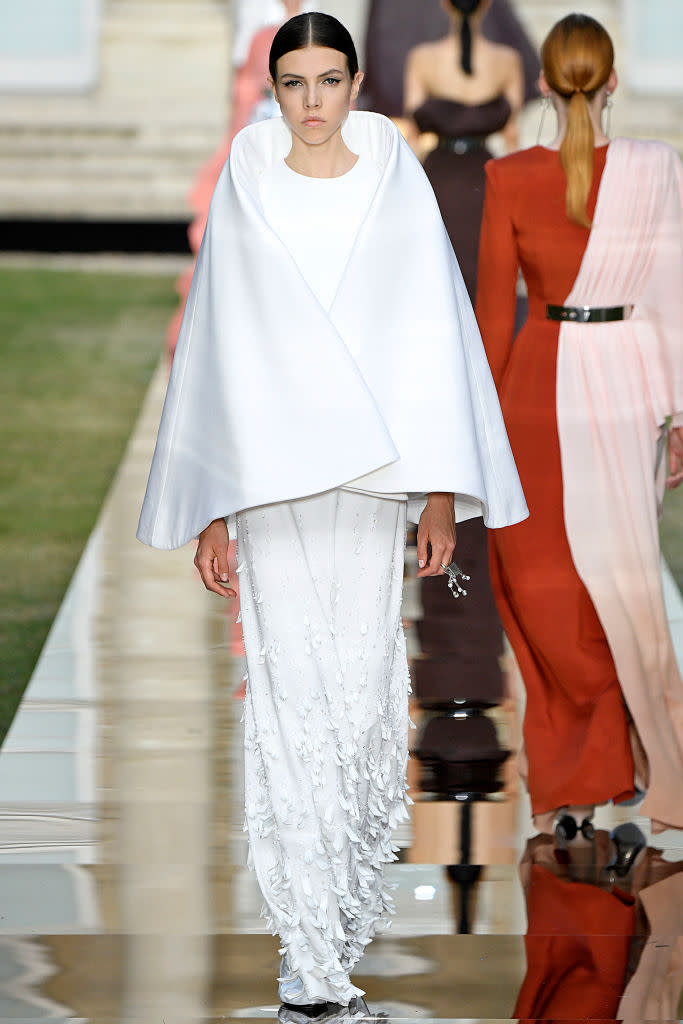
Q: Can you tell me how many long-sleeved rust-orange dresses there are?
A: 1